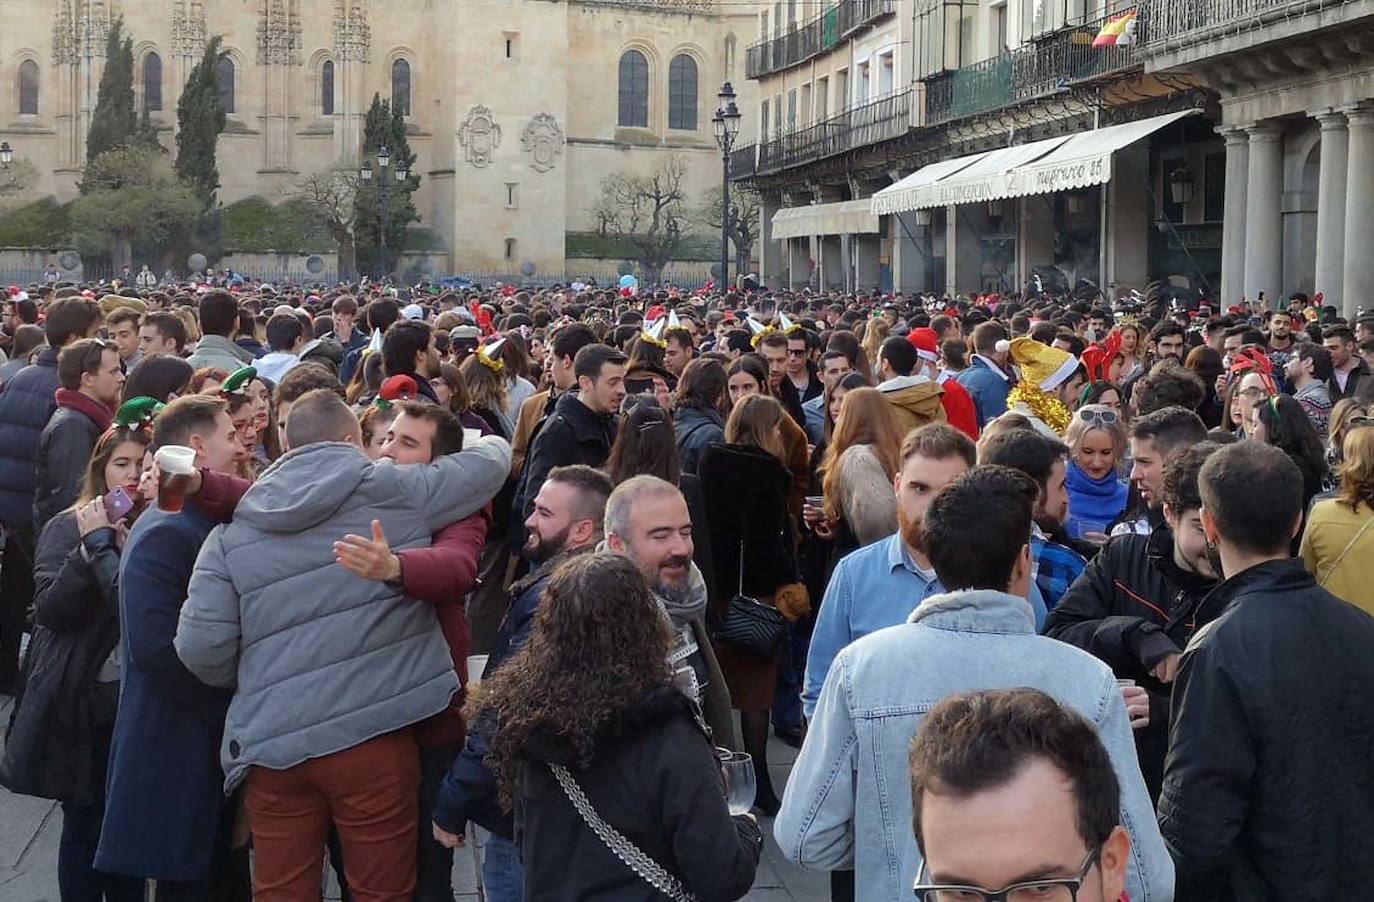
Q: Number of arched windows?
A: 7